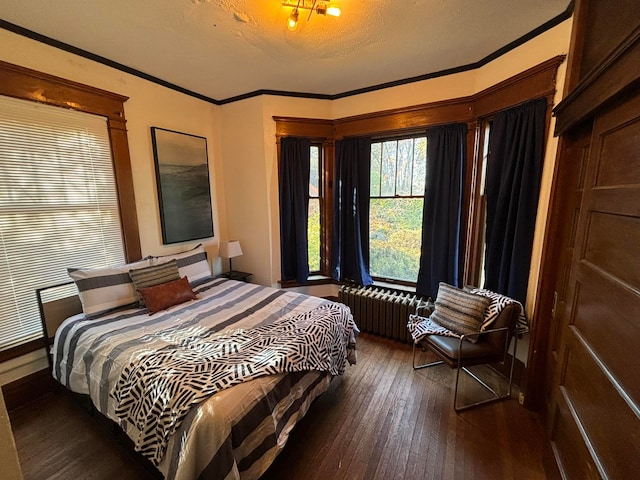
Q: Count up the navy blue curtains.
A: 4